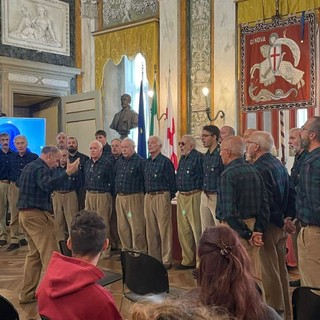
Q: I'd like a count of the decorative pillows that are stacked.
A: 0